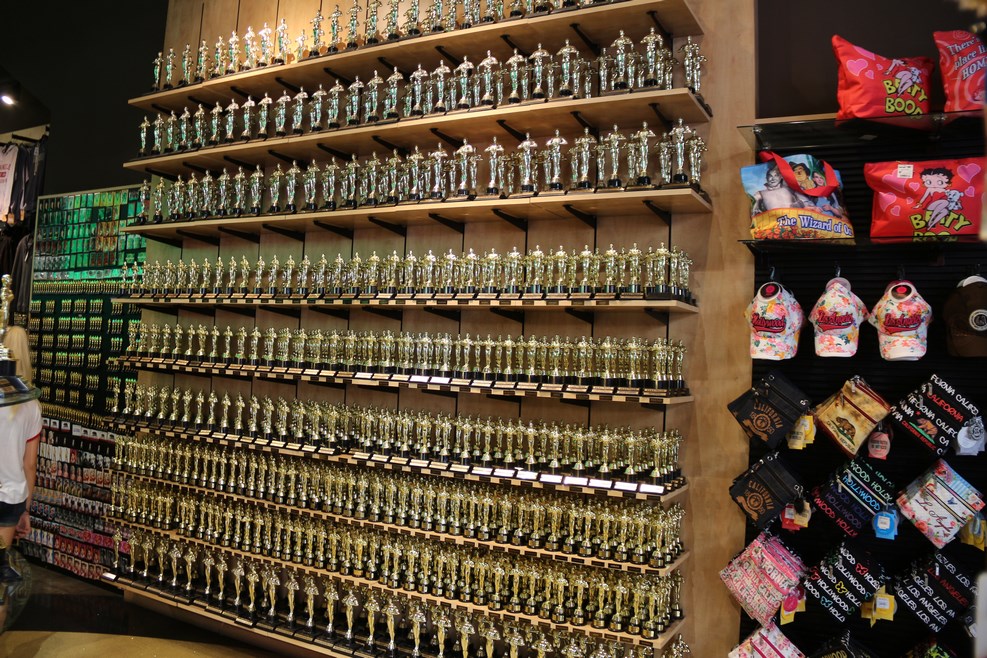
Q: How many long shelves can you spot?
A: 9